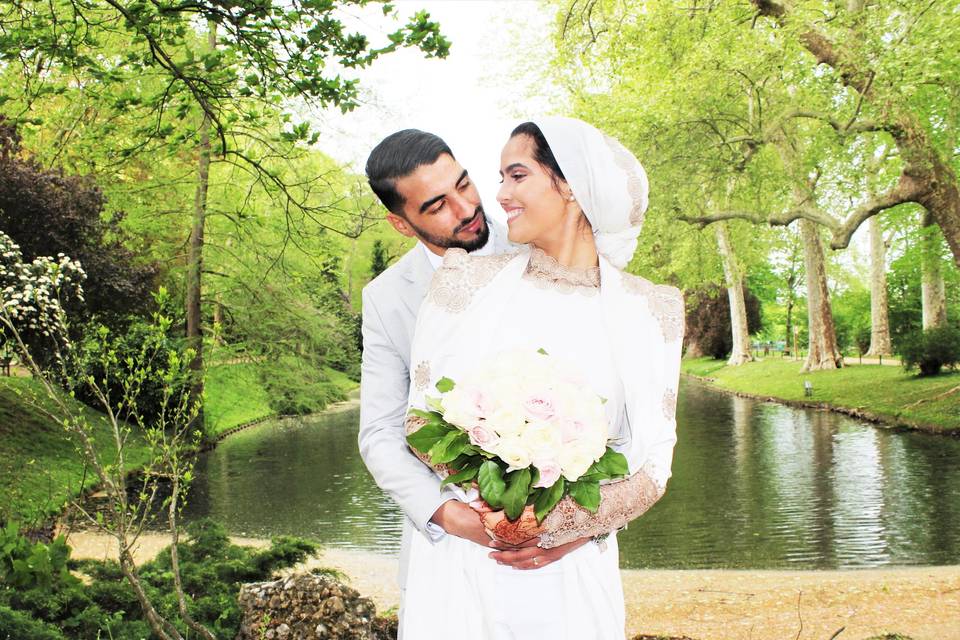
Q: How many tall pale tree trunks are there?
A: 4